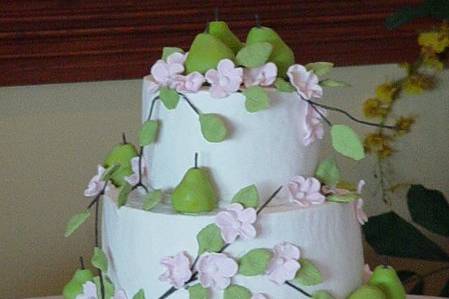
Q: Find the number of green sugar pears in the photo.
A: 8